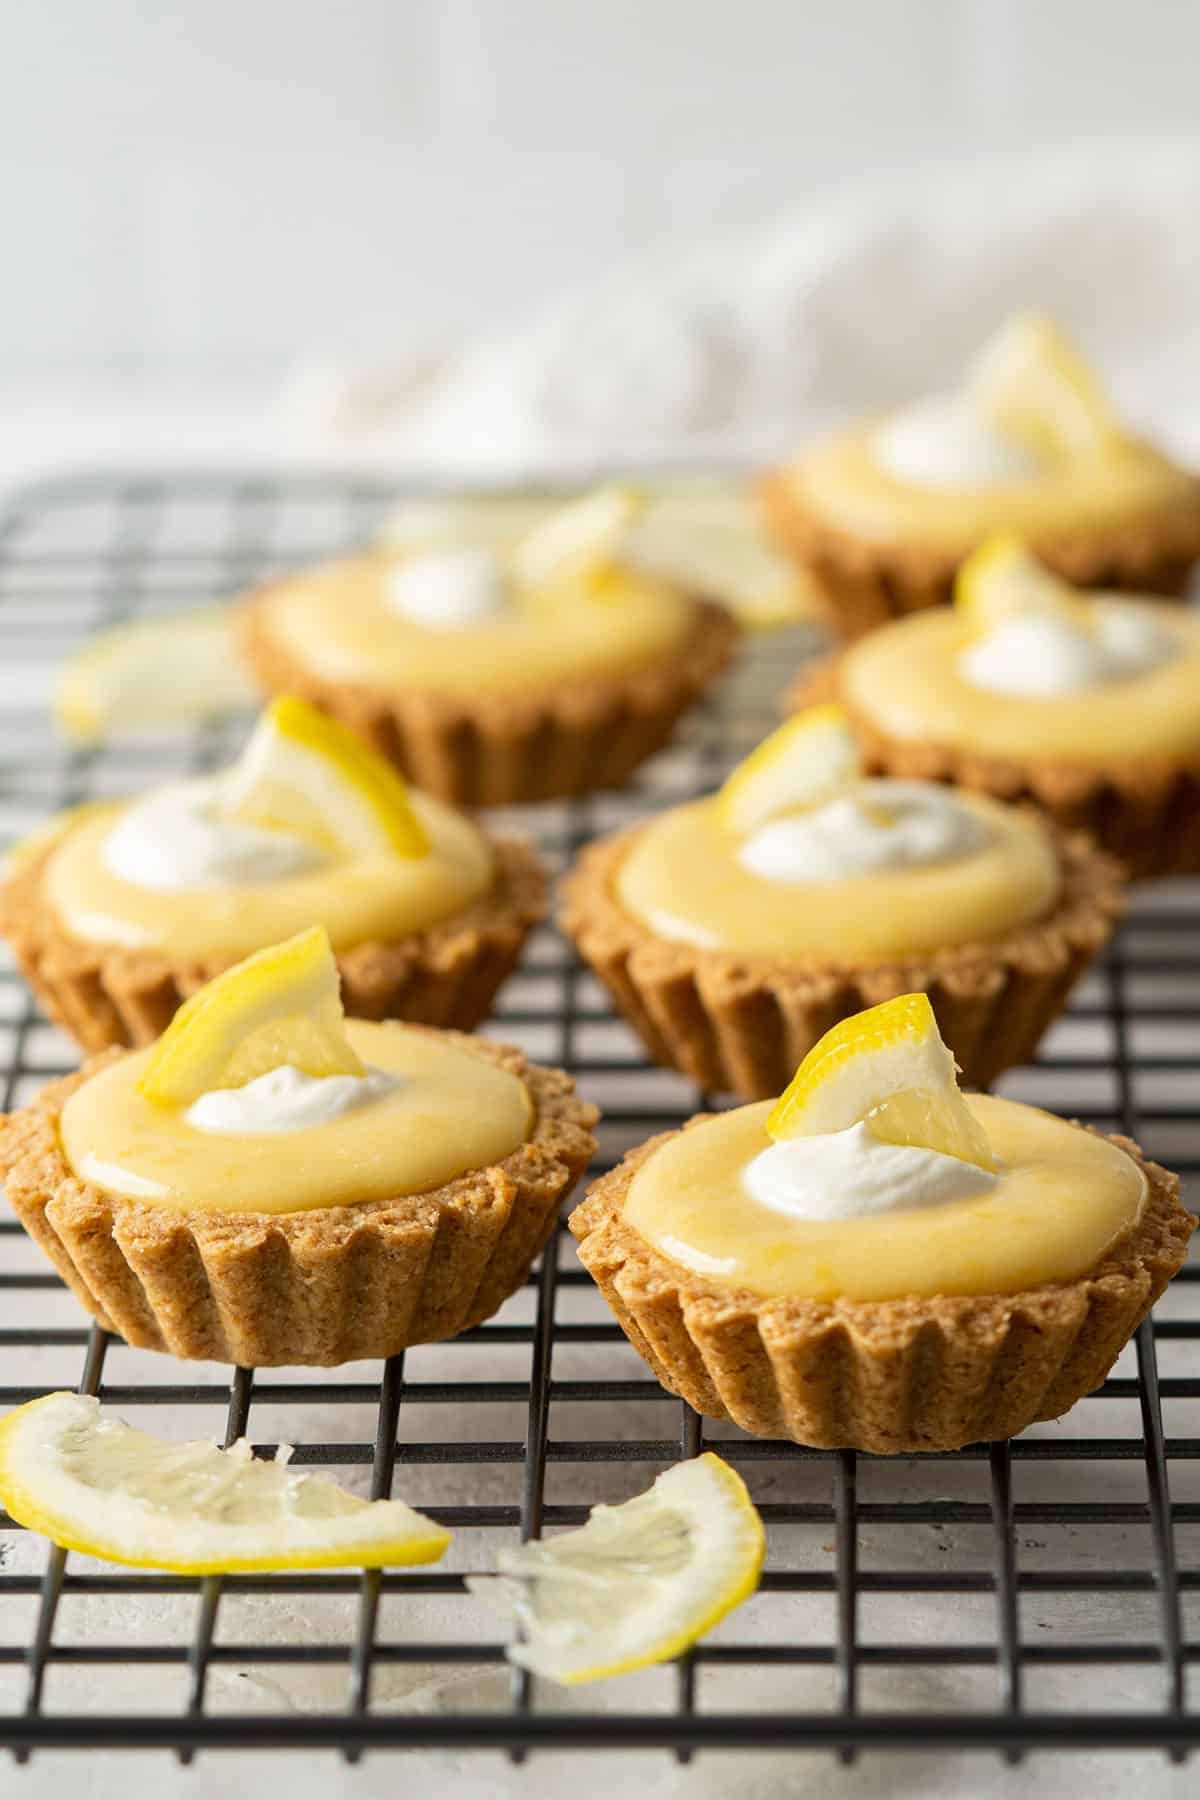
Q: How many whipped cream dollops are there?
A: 7